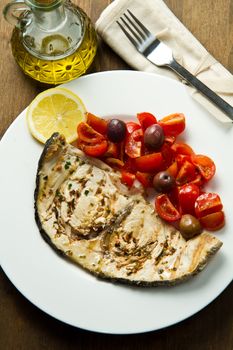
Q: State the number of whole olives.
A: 4